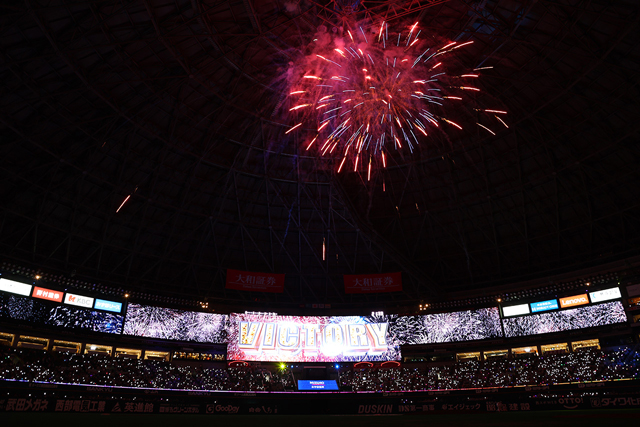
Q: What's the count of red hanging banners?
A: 2